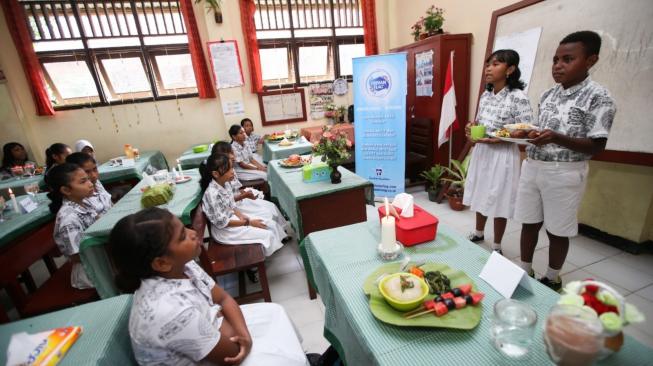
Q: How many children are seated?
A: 10